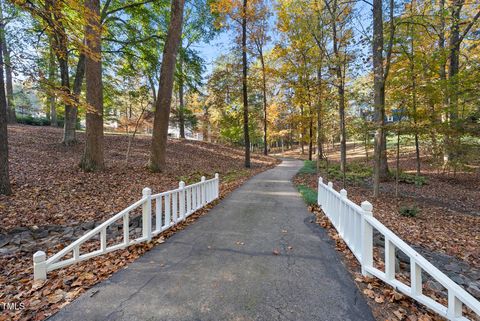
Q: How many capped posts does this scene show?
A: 9